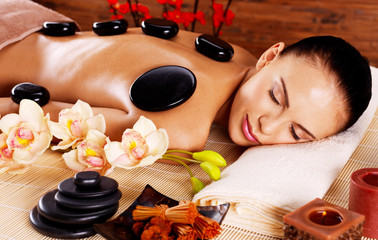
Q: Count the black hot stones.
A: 11